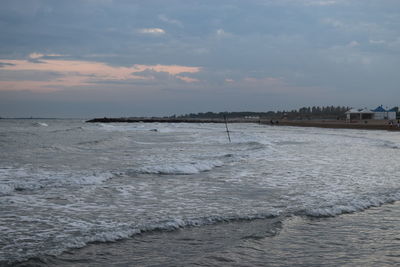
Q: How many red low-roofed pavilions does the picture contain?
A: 0